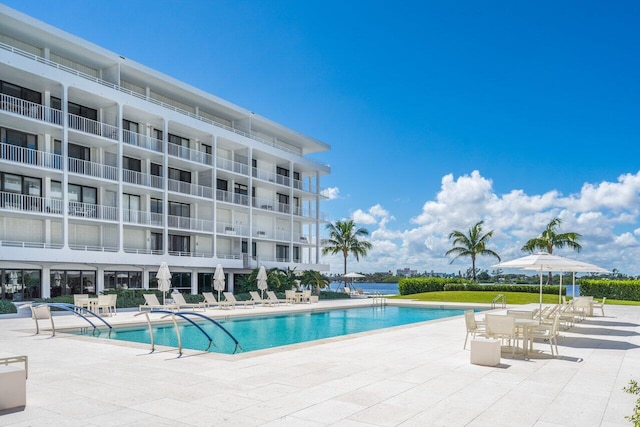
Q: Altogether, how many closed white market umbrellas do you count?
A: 3